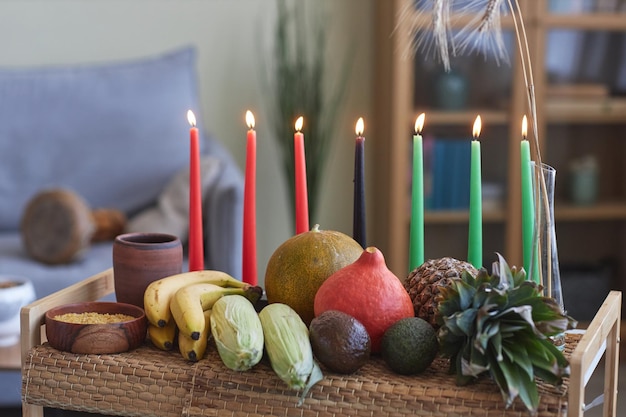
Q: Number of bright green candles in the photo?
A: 3